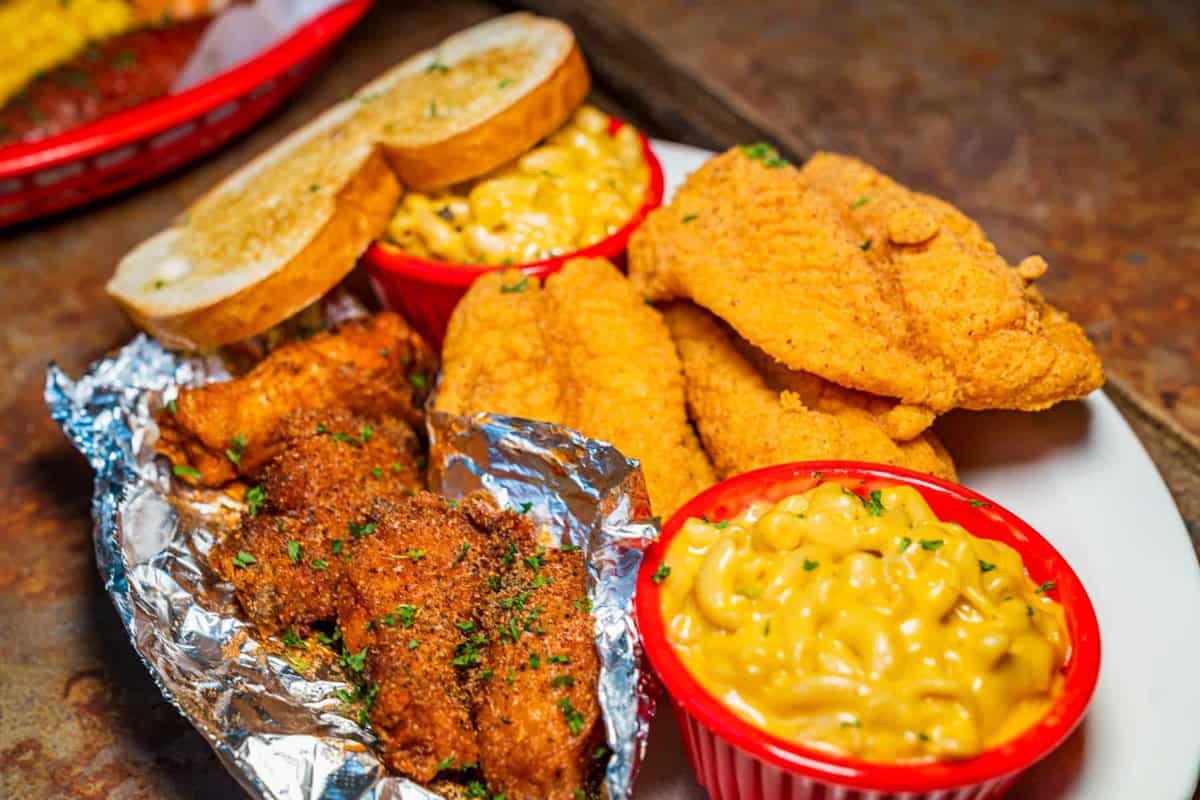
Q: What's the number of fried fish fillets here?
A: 3